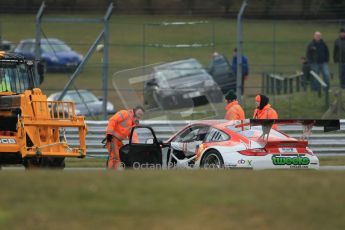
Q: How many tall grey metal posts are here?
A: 3